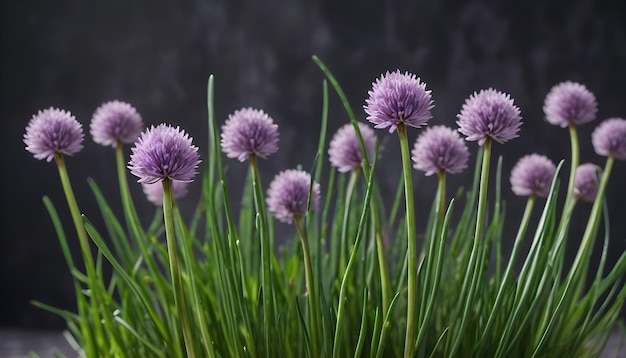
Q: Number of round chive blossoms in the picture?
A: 14